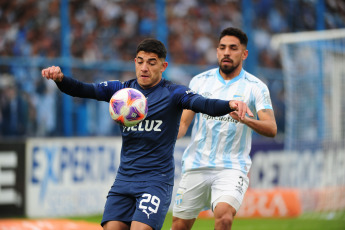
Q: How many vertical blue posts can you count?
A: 4